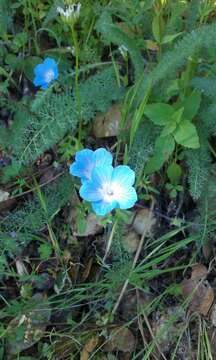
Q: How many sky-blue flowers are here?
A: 3